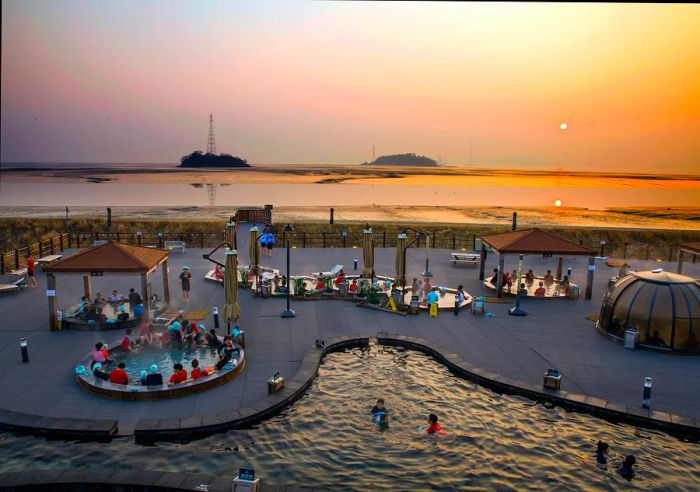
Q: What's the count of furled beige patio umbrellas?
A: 5